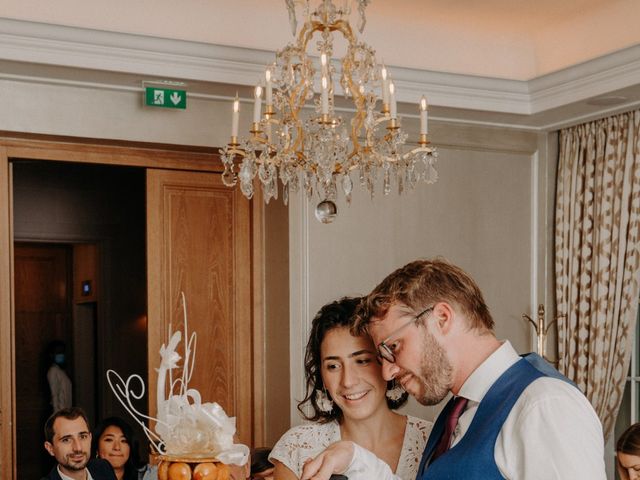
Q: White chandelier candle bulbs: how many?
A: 8